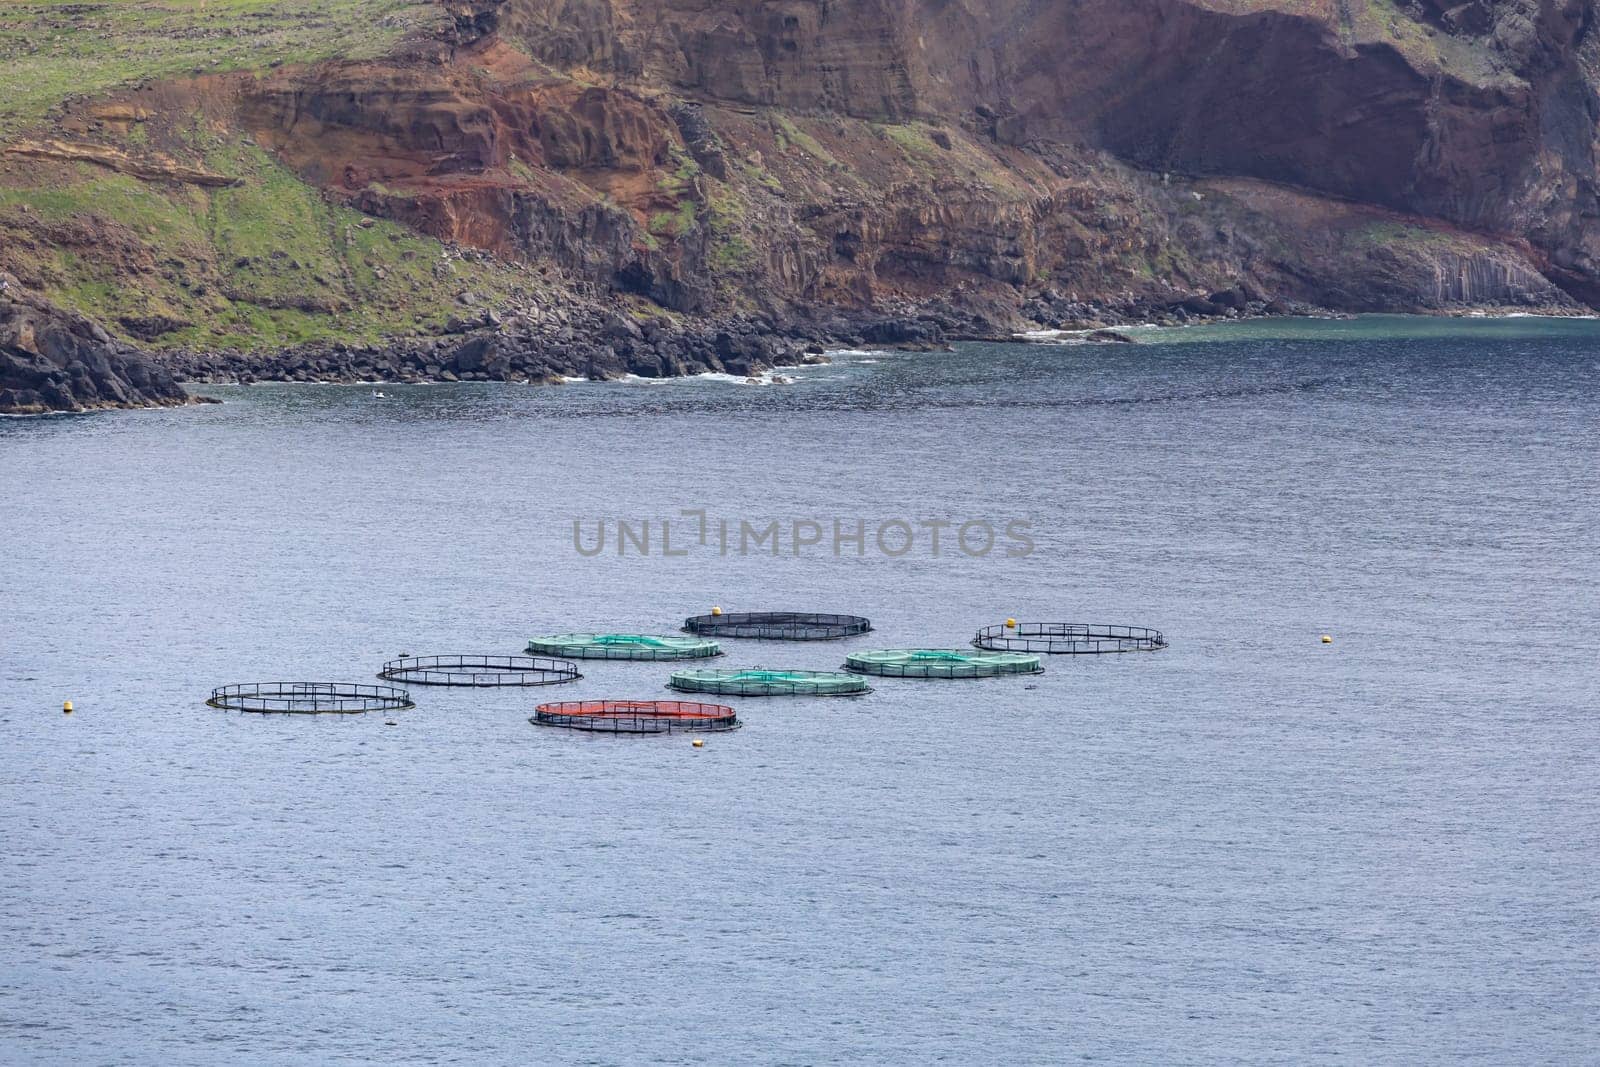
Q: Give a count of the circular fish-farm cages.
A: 8